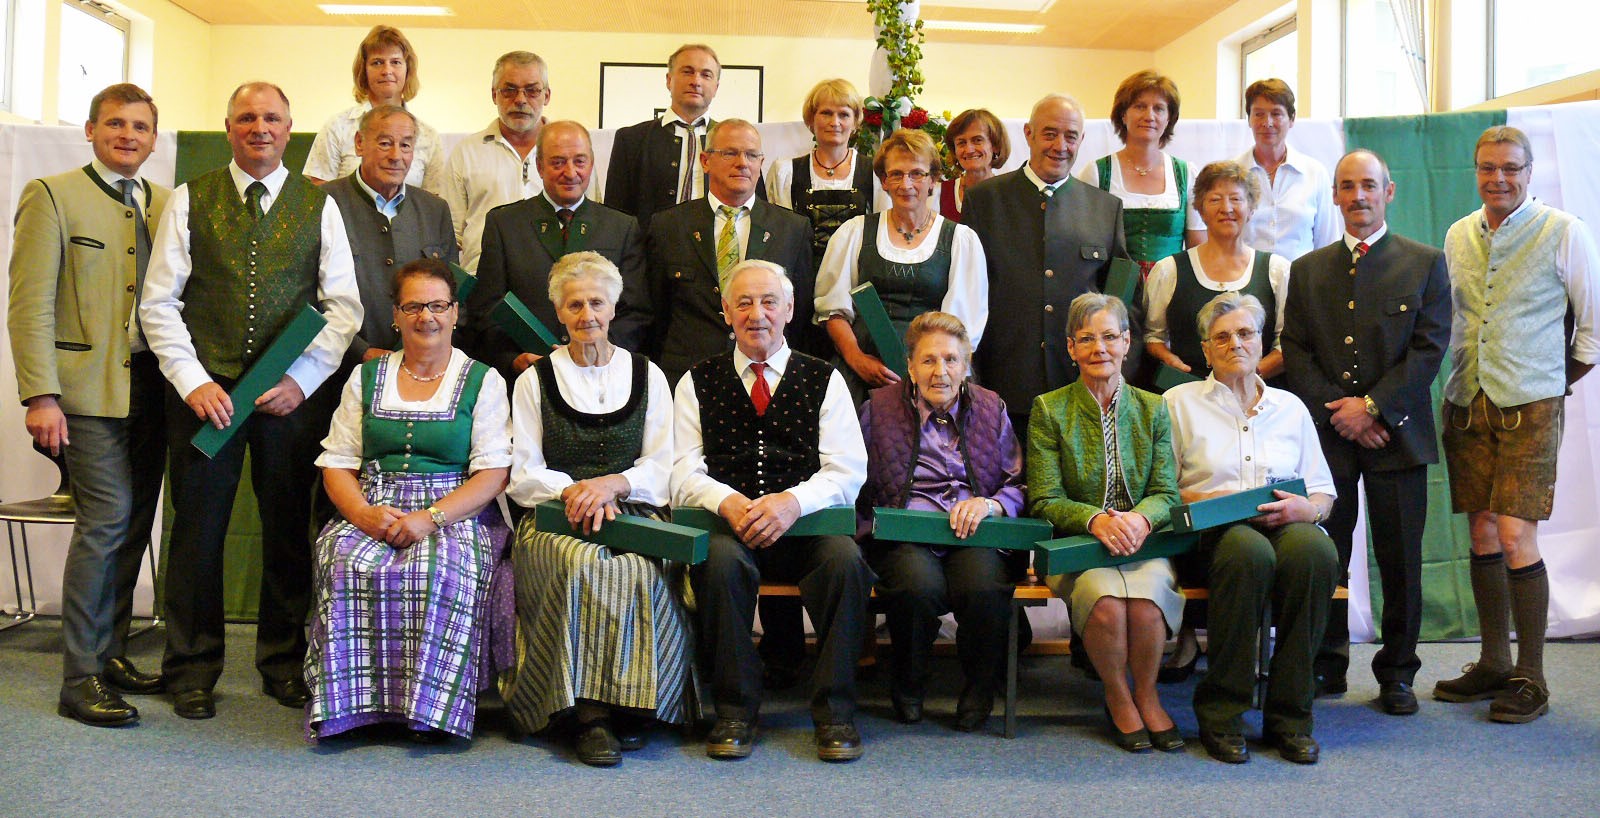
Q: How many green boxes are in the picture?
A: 11